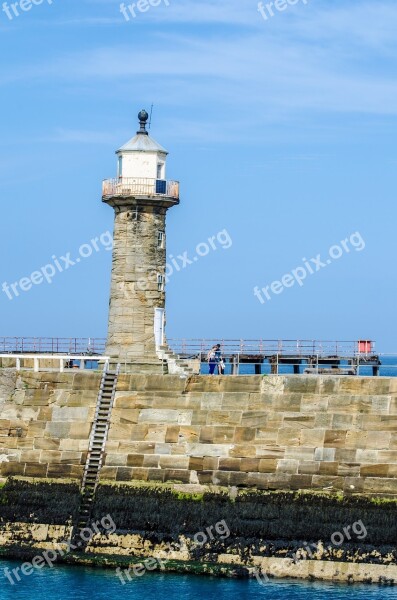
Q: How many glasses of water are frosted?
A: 0